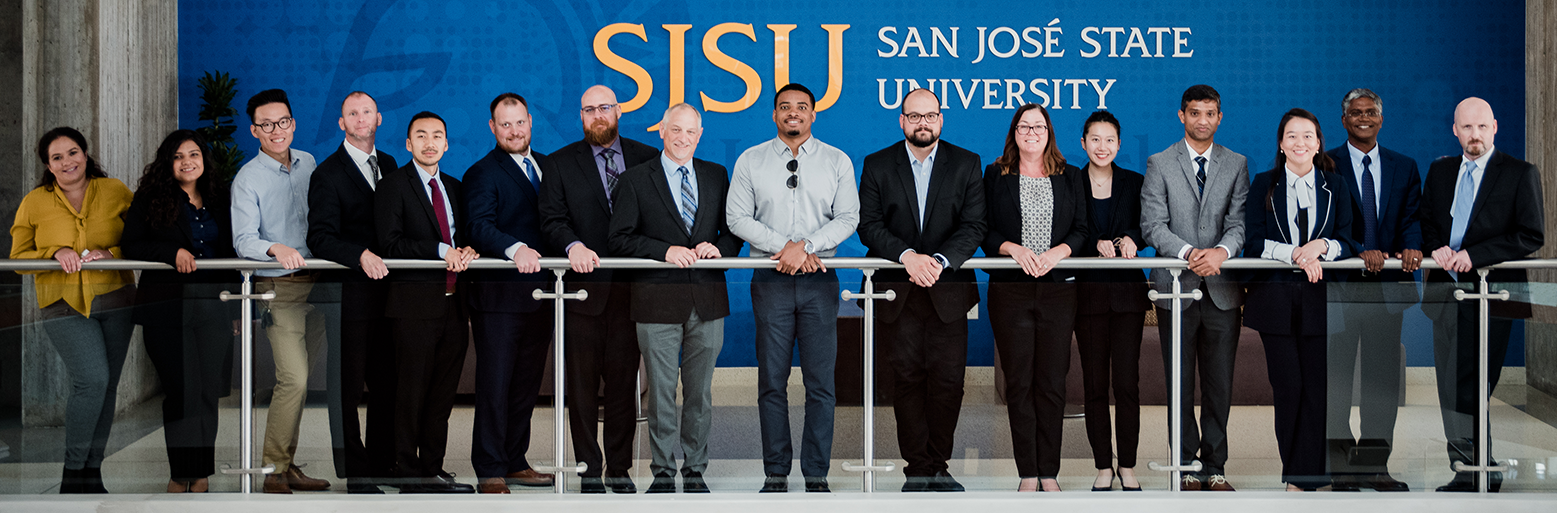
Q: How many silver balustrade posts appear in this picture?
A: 5